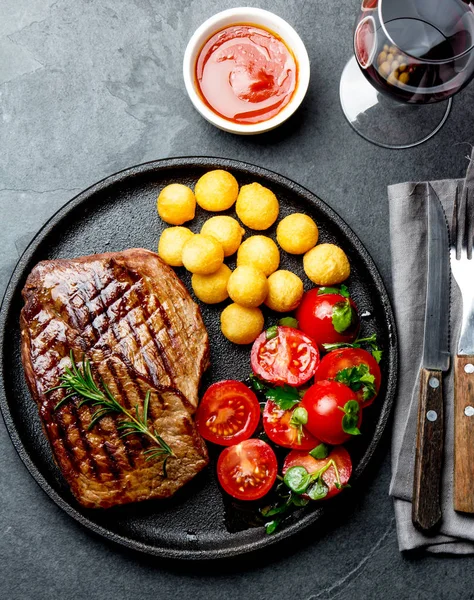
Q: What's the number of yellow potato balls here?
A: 13